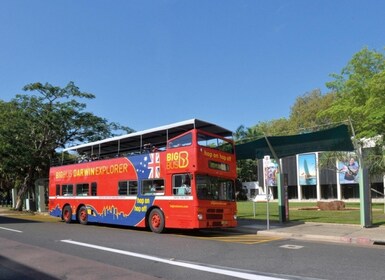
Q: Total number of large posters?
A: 3